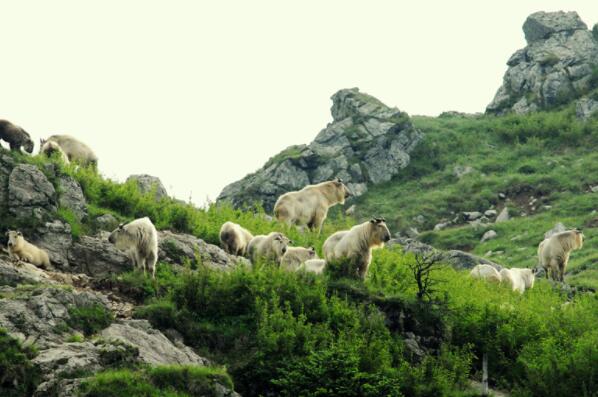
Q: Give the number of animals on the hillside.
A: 14